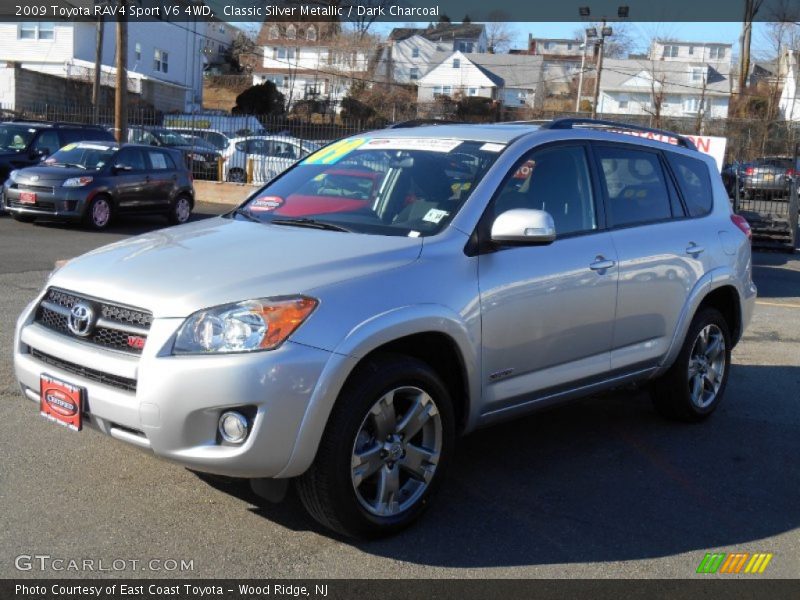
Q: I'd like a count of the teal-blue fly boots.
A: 0